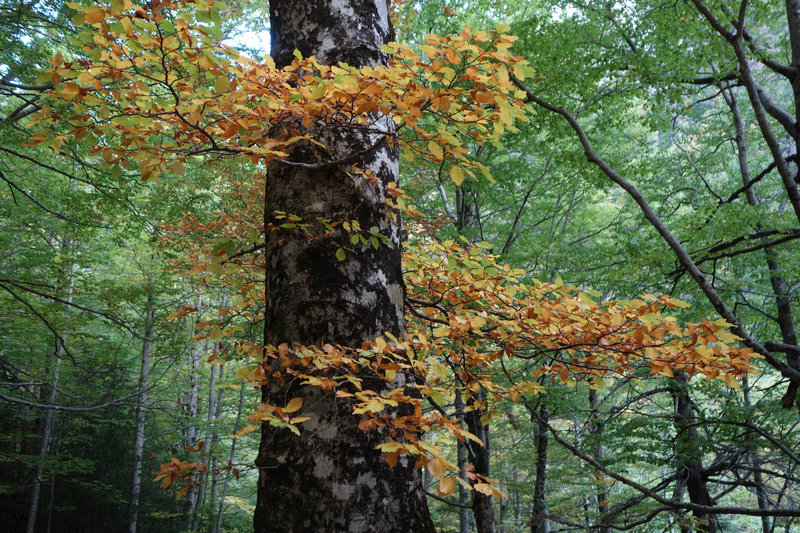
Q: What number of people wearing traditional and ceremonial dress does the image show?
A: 0